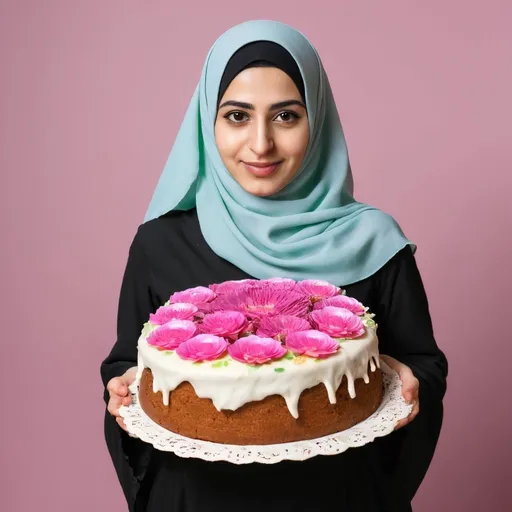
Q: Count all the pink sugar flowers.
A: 14